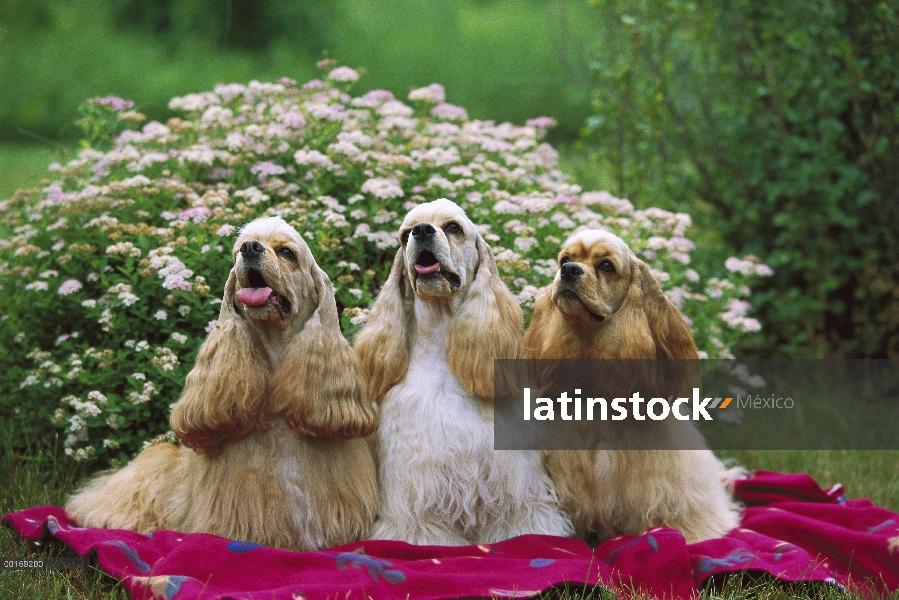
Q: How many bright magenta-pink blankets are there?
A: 1